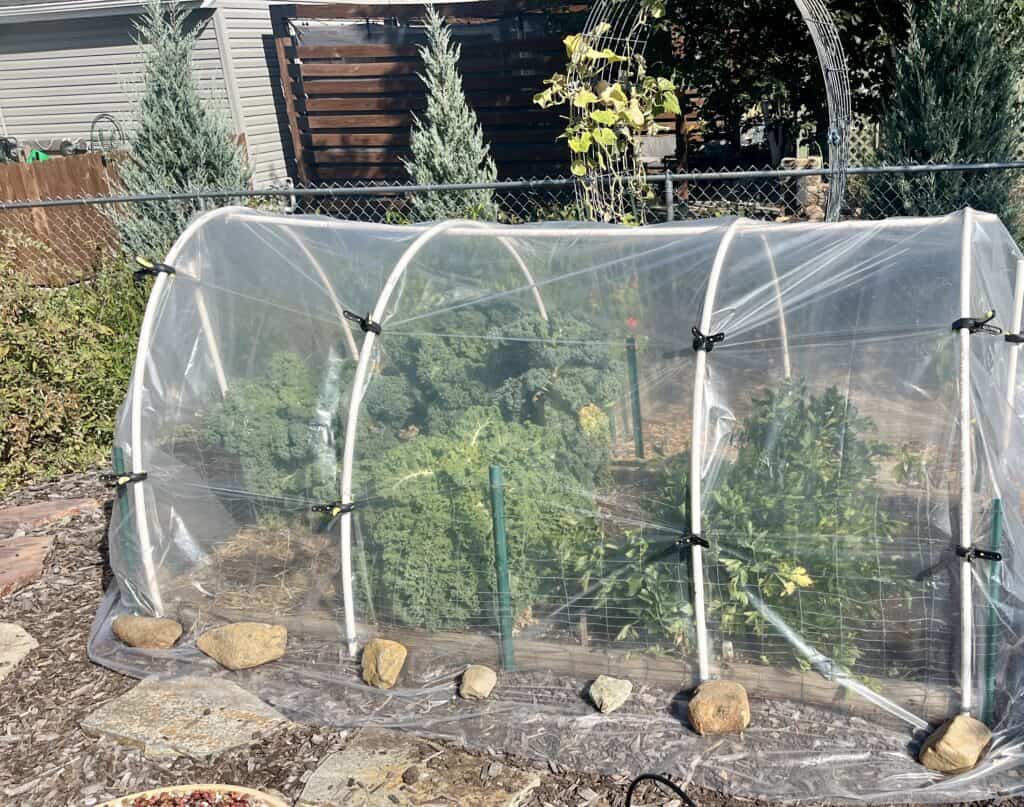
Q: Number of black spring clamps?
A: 9